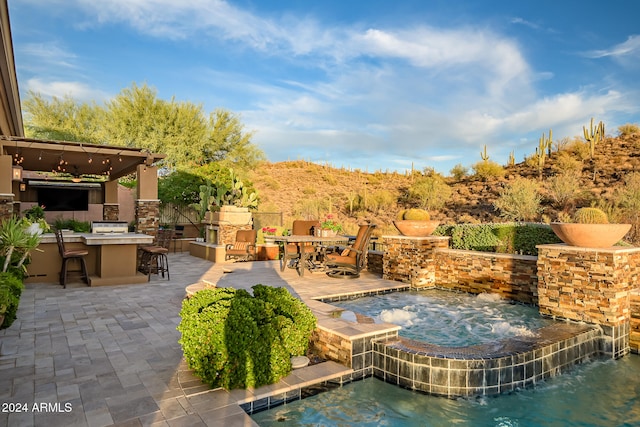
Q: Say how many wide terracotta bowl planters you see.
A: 2